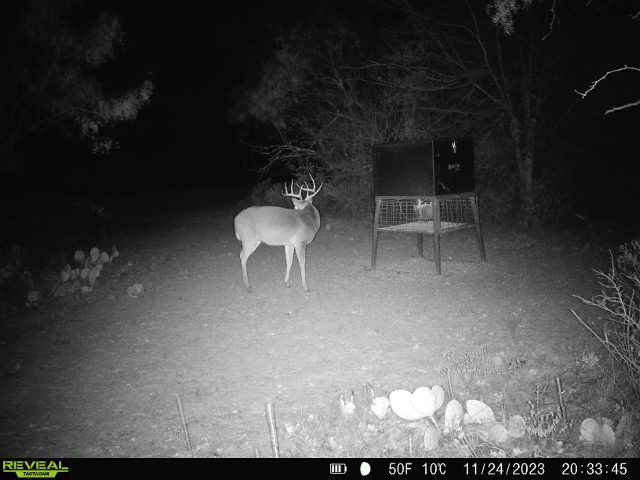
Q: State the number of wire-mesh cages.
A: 1